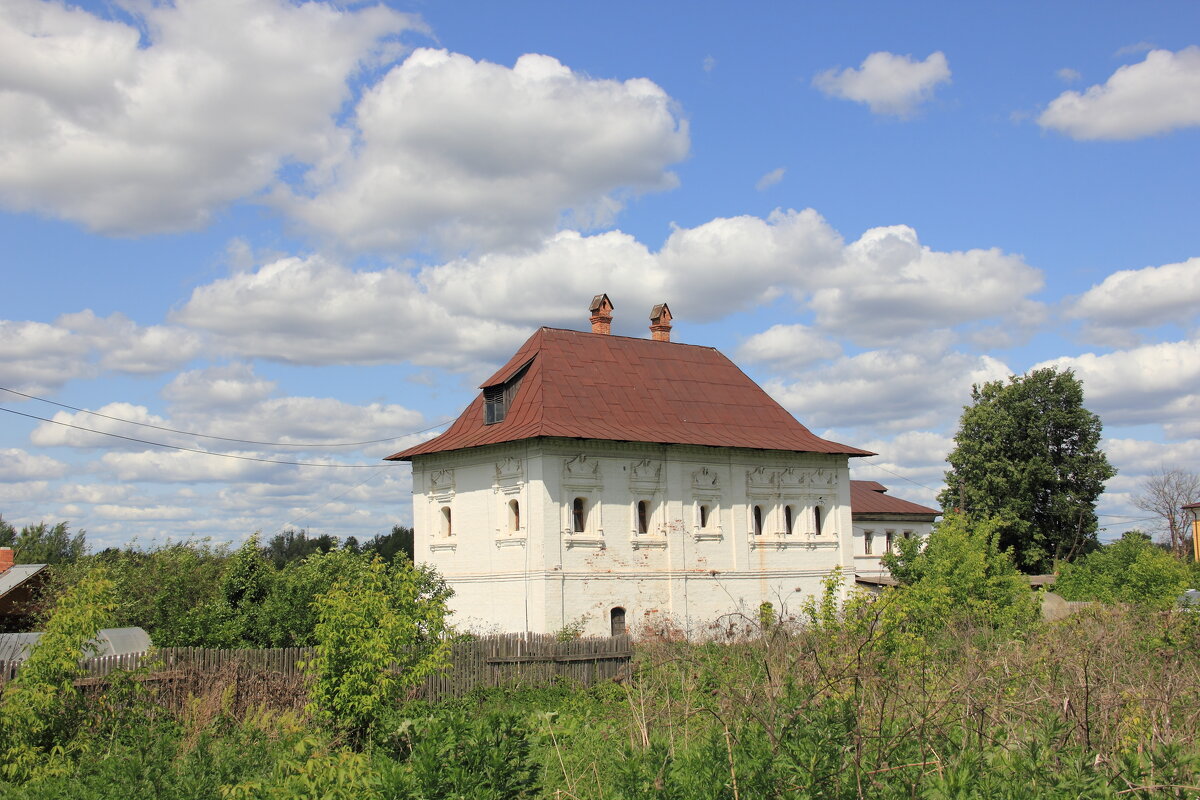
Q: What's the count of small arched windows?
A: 8